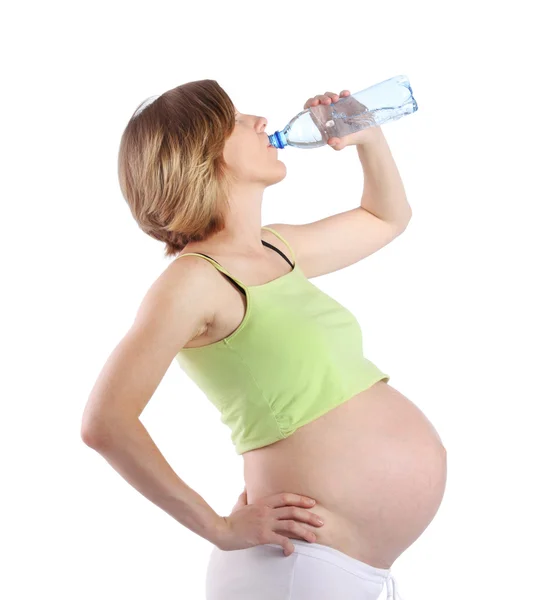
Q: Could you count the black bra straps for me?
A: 2